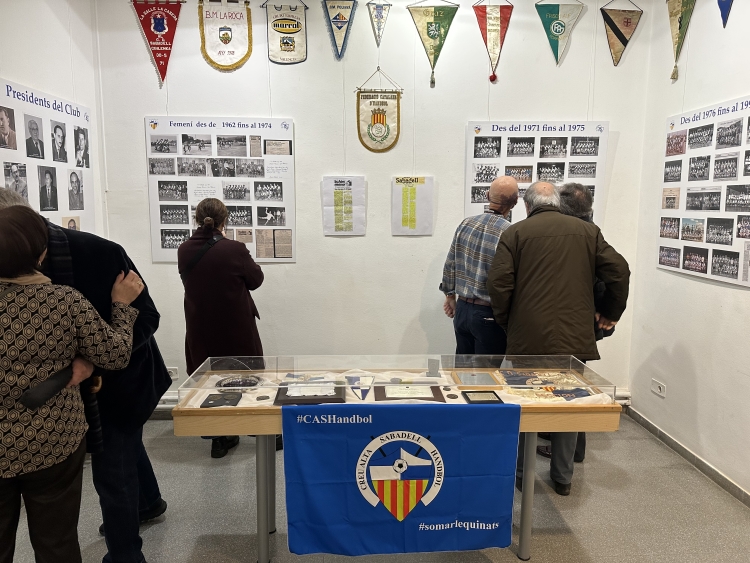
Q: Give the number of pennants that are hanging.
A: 12